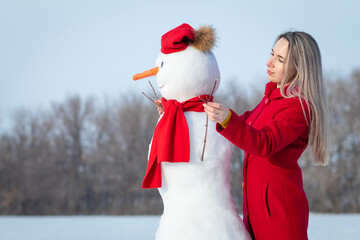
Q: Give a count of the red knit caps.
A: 1